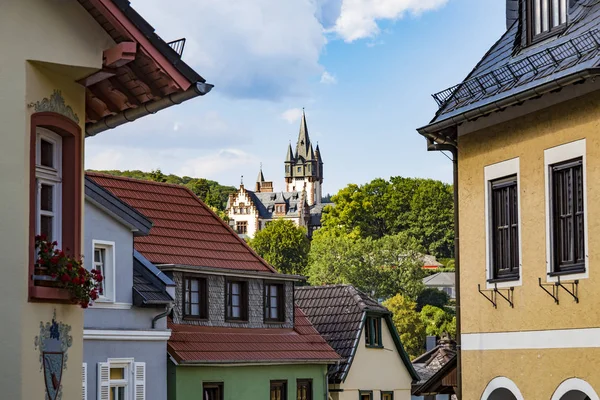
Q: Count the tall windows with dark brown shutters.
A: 2